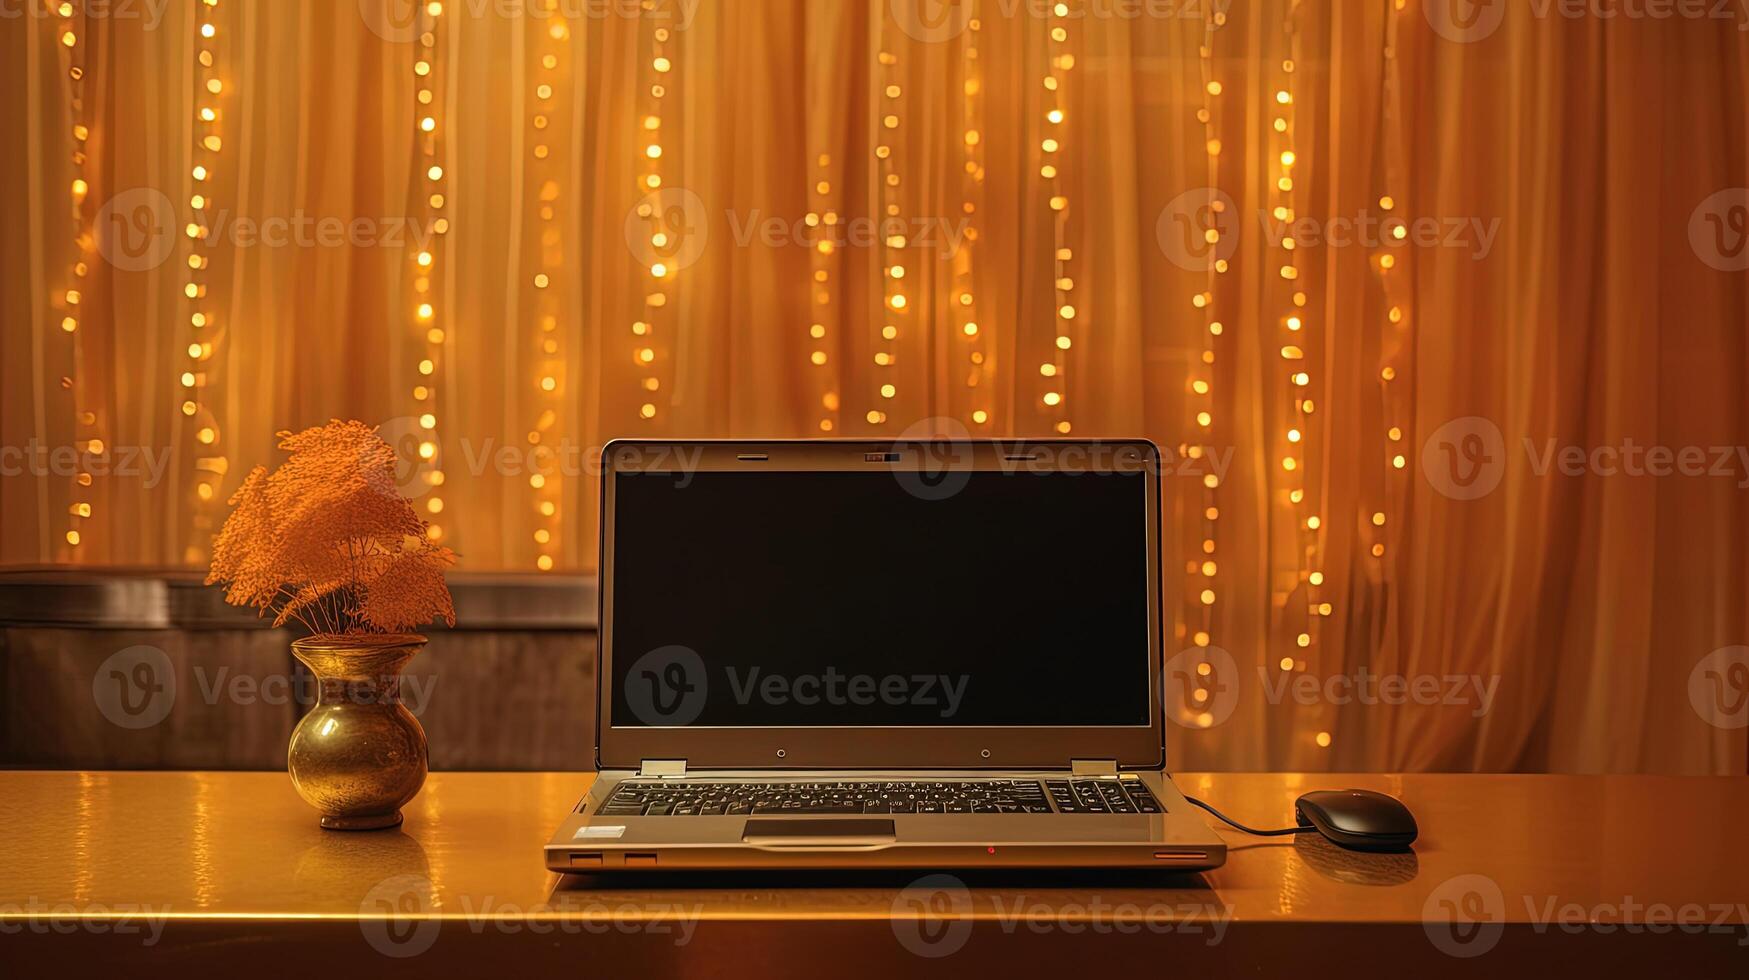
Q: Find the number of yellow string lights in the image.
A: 12